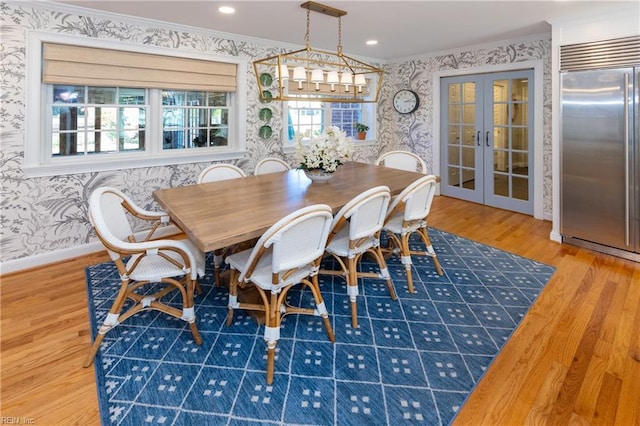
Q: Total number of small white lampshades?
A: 6